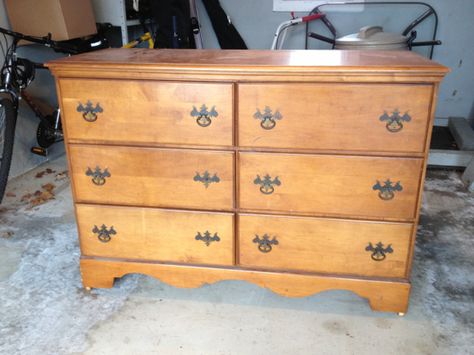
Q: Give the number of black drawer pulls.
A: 12